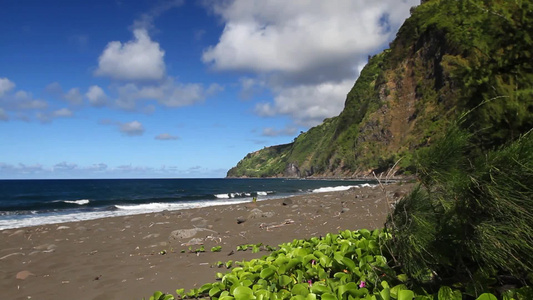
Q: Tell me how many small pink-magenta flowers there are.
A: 3